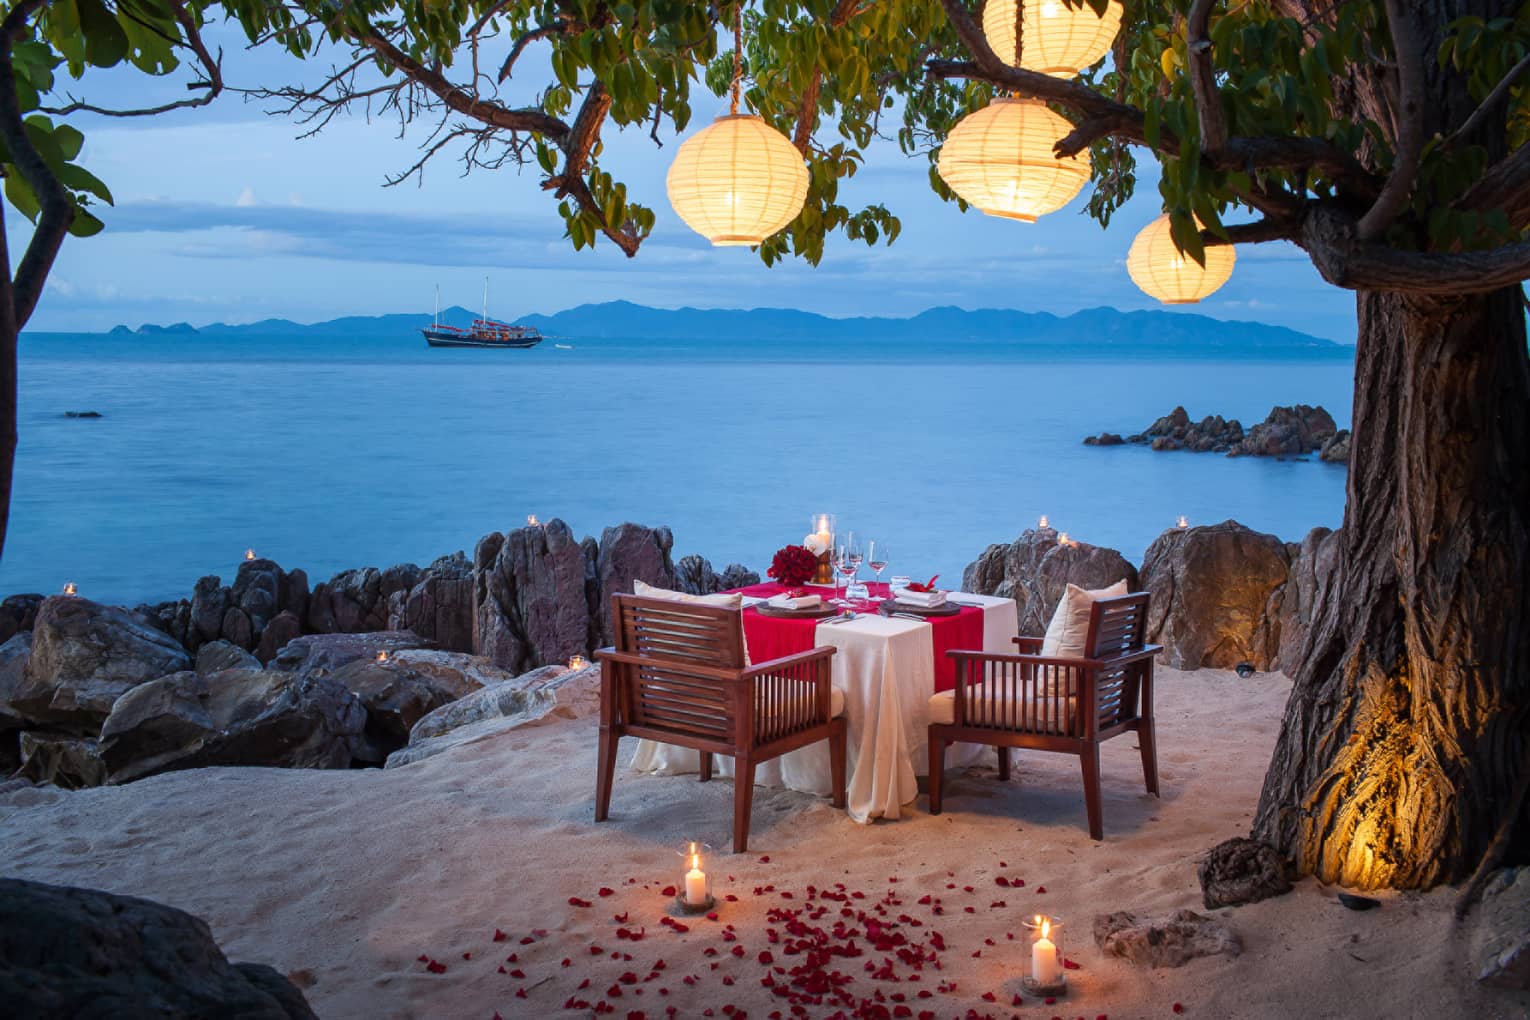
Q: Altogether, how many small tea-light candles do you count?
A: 8